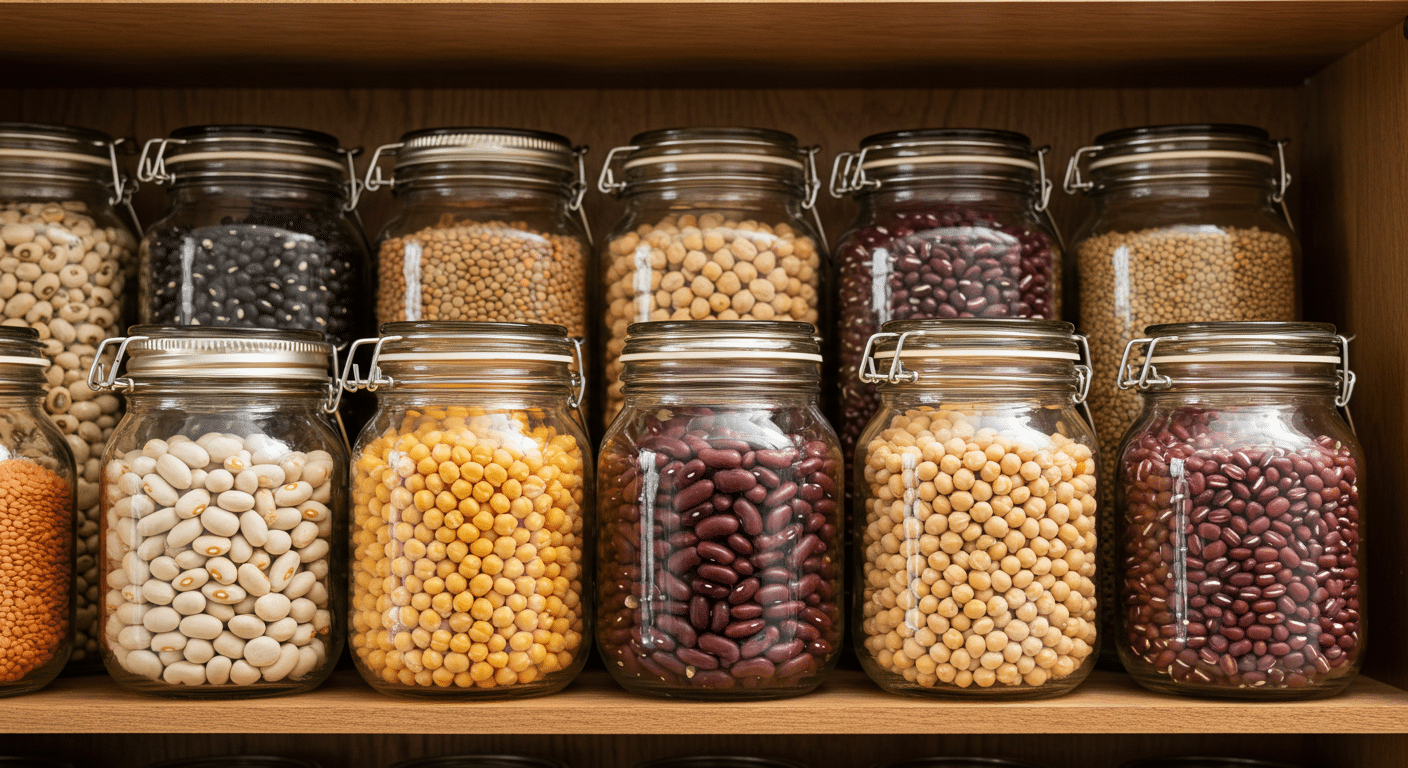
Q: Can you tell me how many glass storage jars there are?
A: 12